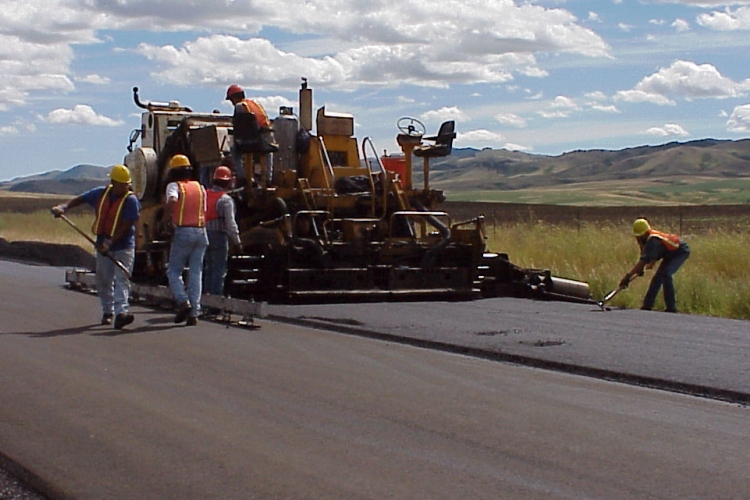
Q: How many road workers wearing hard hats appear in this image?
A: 5